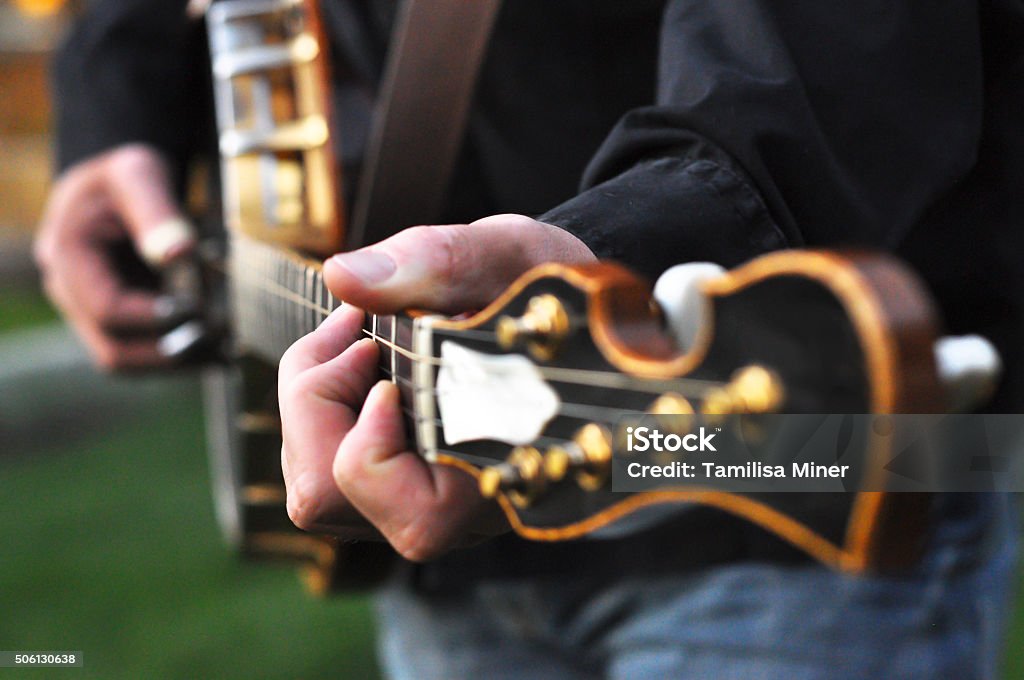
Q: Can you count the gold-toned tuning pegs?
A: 5